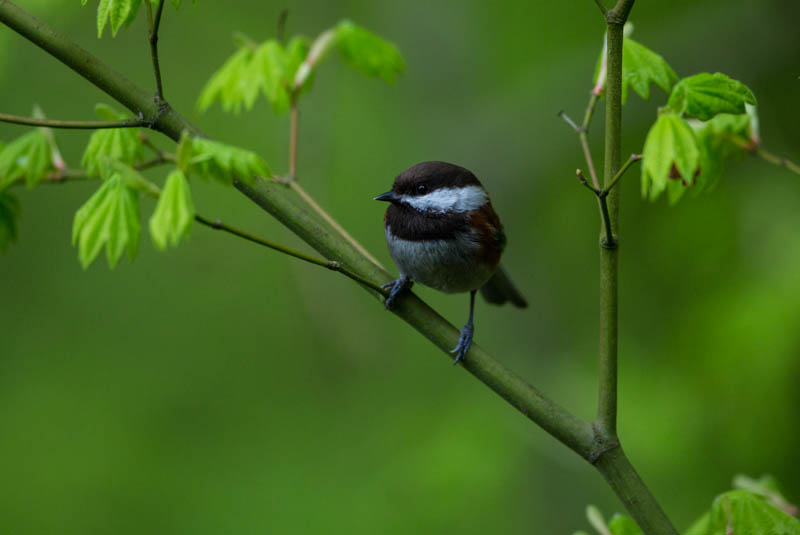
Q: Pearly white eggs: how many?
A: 0